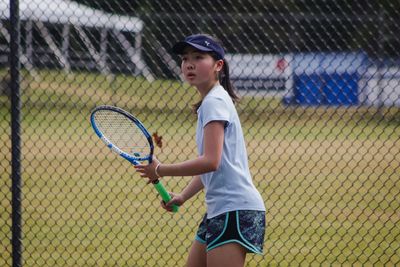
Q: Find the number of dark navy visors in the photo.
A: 1